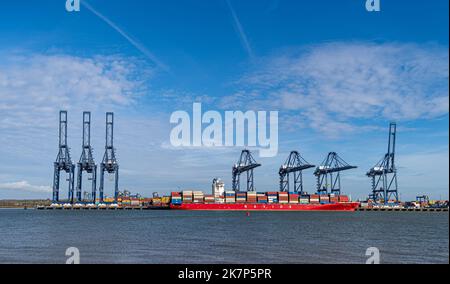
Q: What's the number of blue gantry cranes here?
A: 7